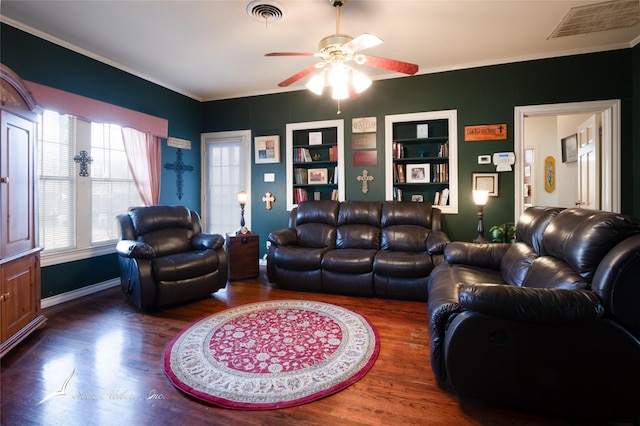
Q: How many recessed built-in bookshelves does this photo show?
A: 2